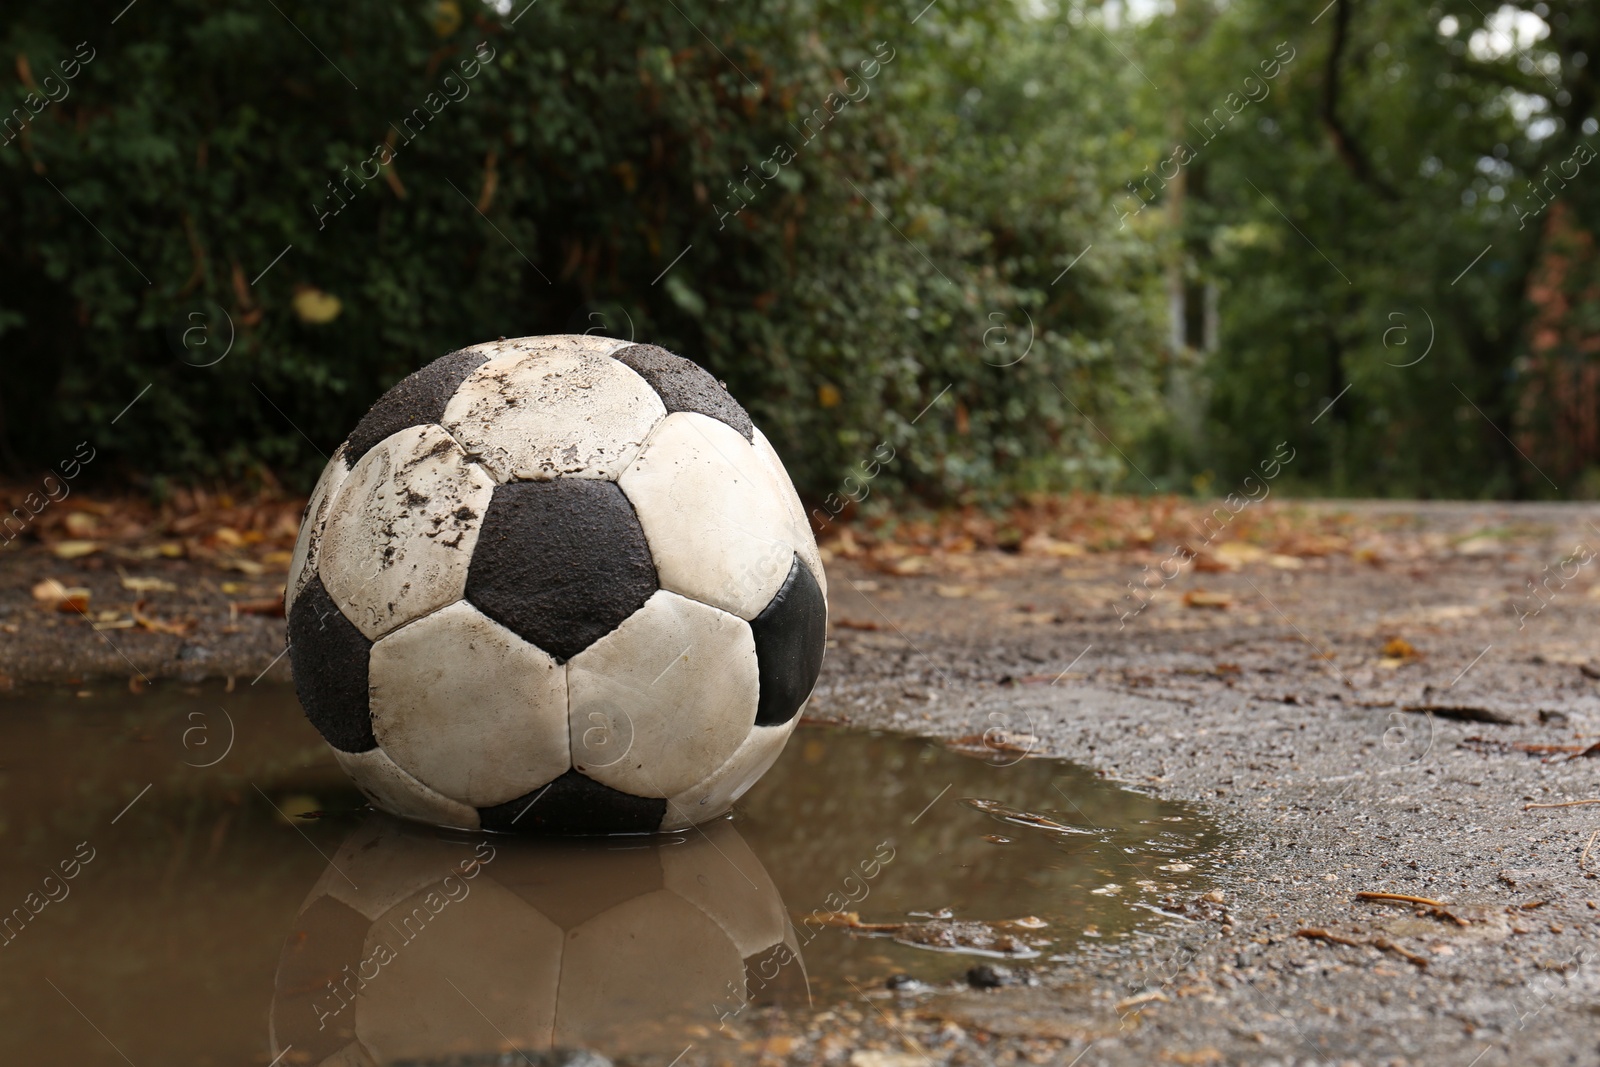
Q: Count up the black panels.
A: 6